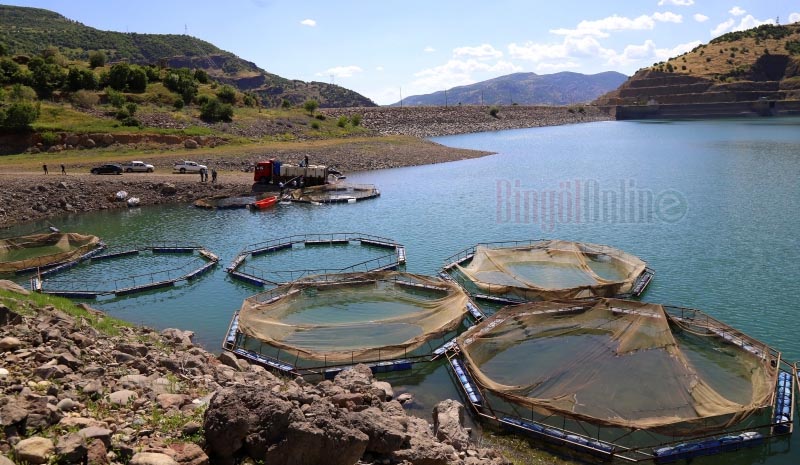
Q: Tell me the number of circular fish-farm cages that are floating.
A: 8